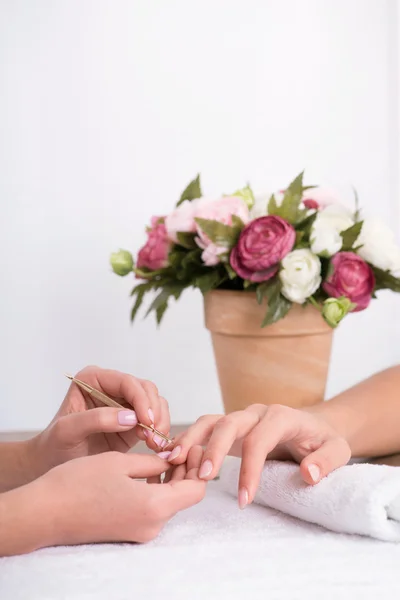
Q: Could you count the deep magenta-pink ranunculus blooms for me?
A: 3